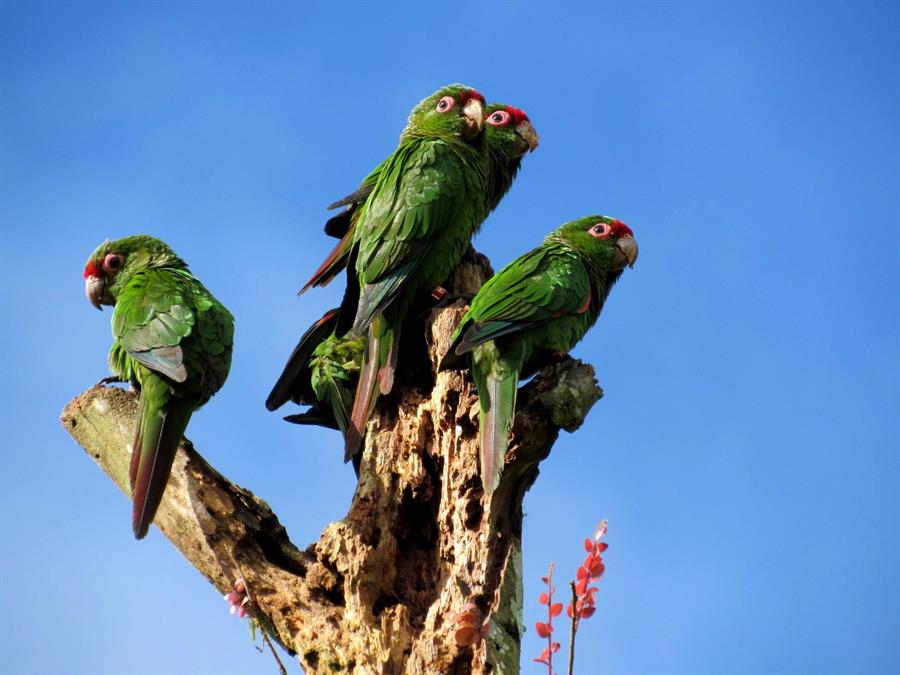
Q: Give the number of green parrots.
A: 5